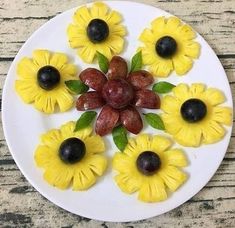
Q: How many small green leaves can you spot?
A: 7